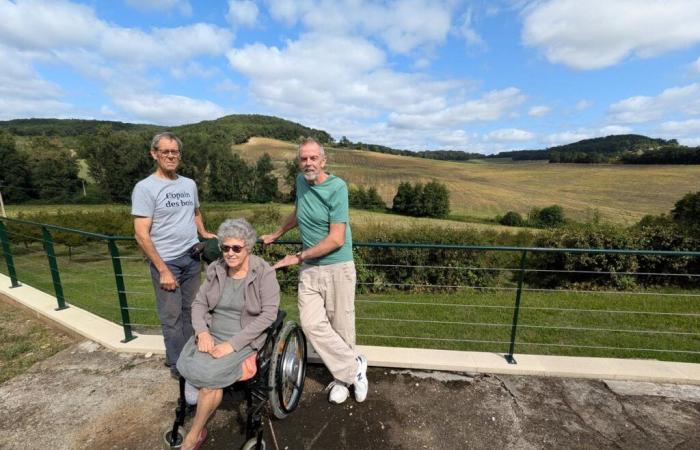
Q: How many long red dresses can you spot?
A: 0